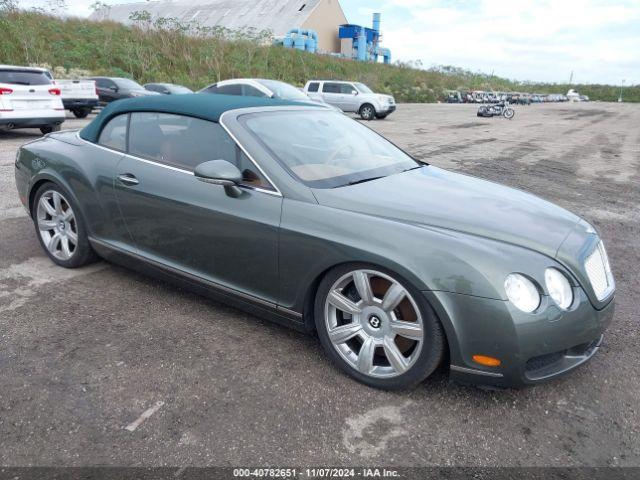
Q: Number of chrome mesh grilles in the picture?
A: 1